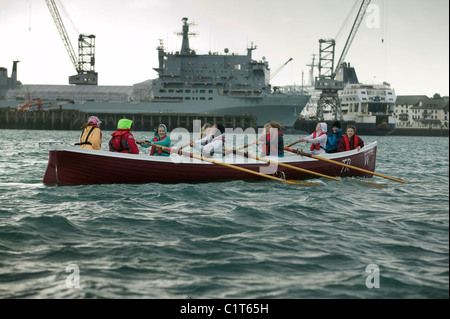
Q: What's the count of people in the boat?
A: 10